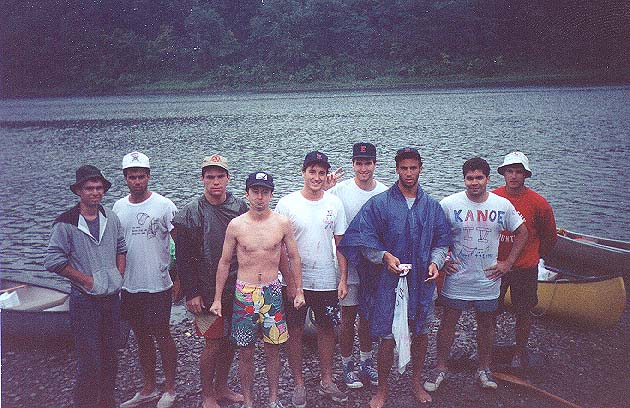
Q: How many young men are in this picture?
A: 9